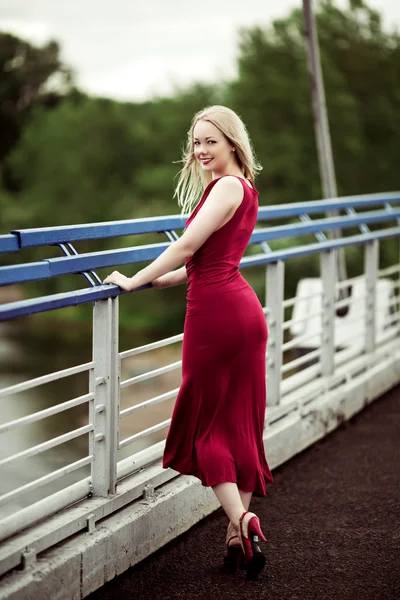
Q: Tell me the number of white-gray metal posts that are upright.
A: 4